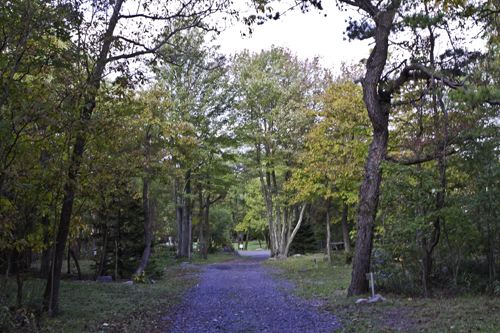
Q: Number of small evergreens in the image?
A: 2